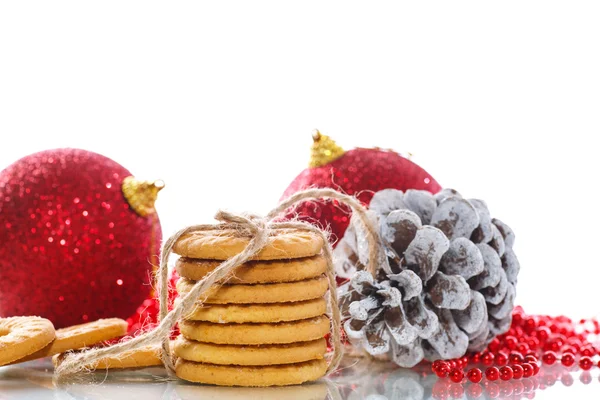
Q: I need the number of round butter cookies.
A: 10